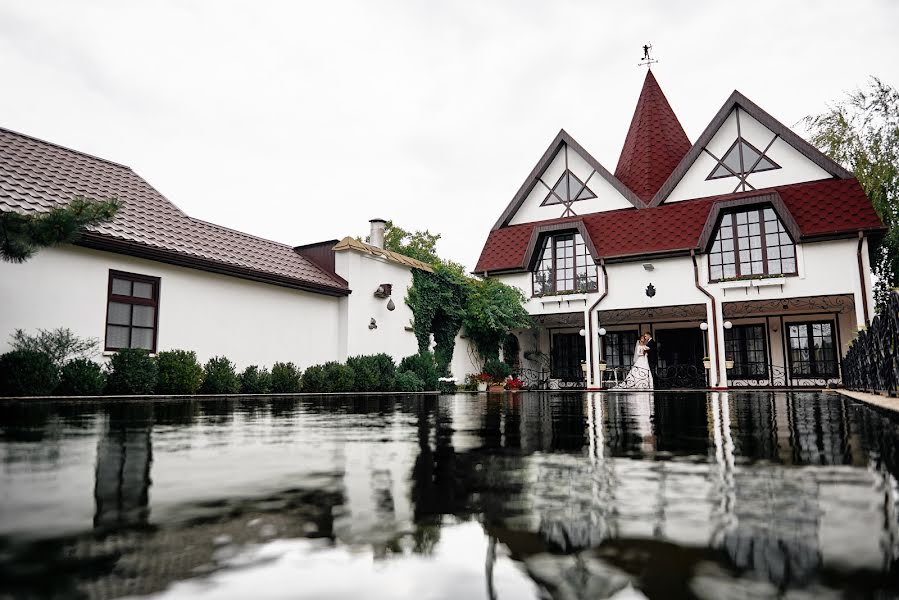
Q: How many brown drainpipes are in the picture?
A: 3